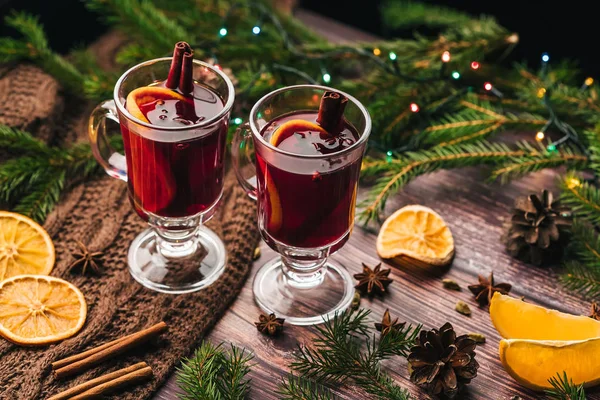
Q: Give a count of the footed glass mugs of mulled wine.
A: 2